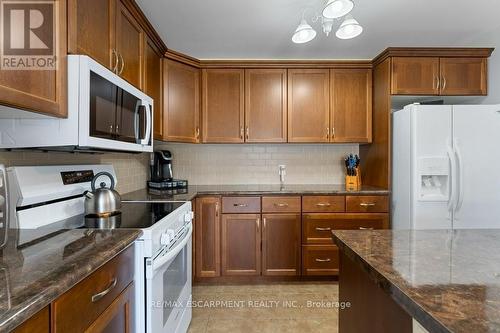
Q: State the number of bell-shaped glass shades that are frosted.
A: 3